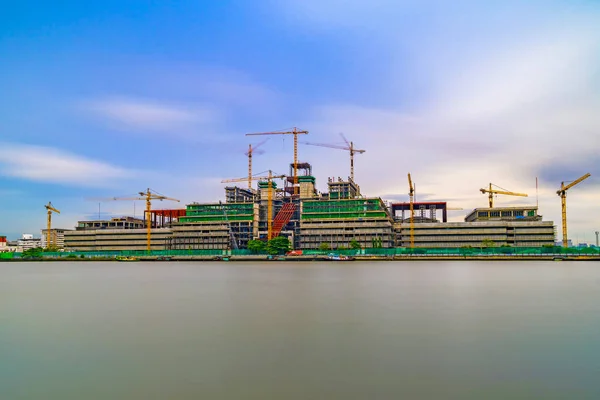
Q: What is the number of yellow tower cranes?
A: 9